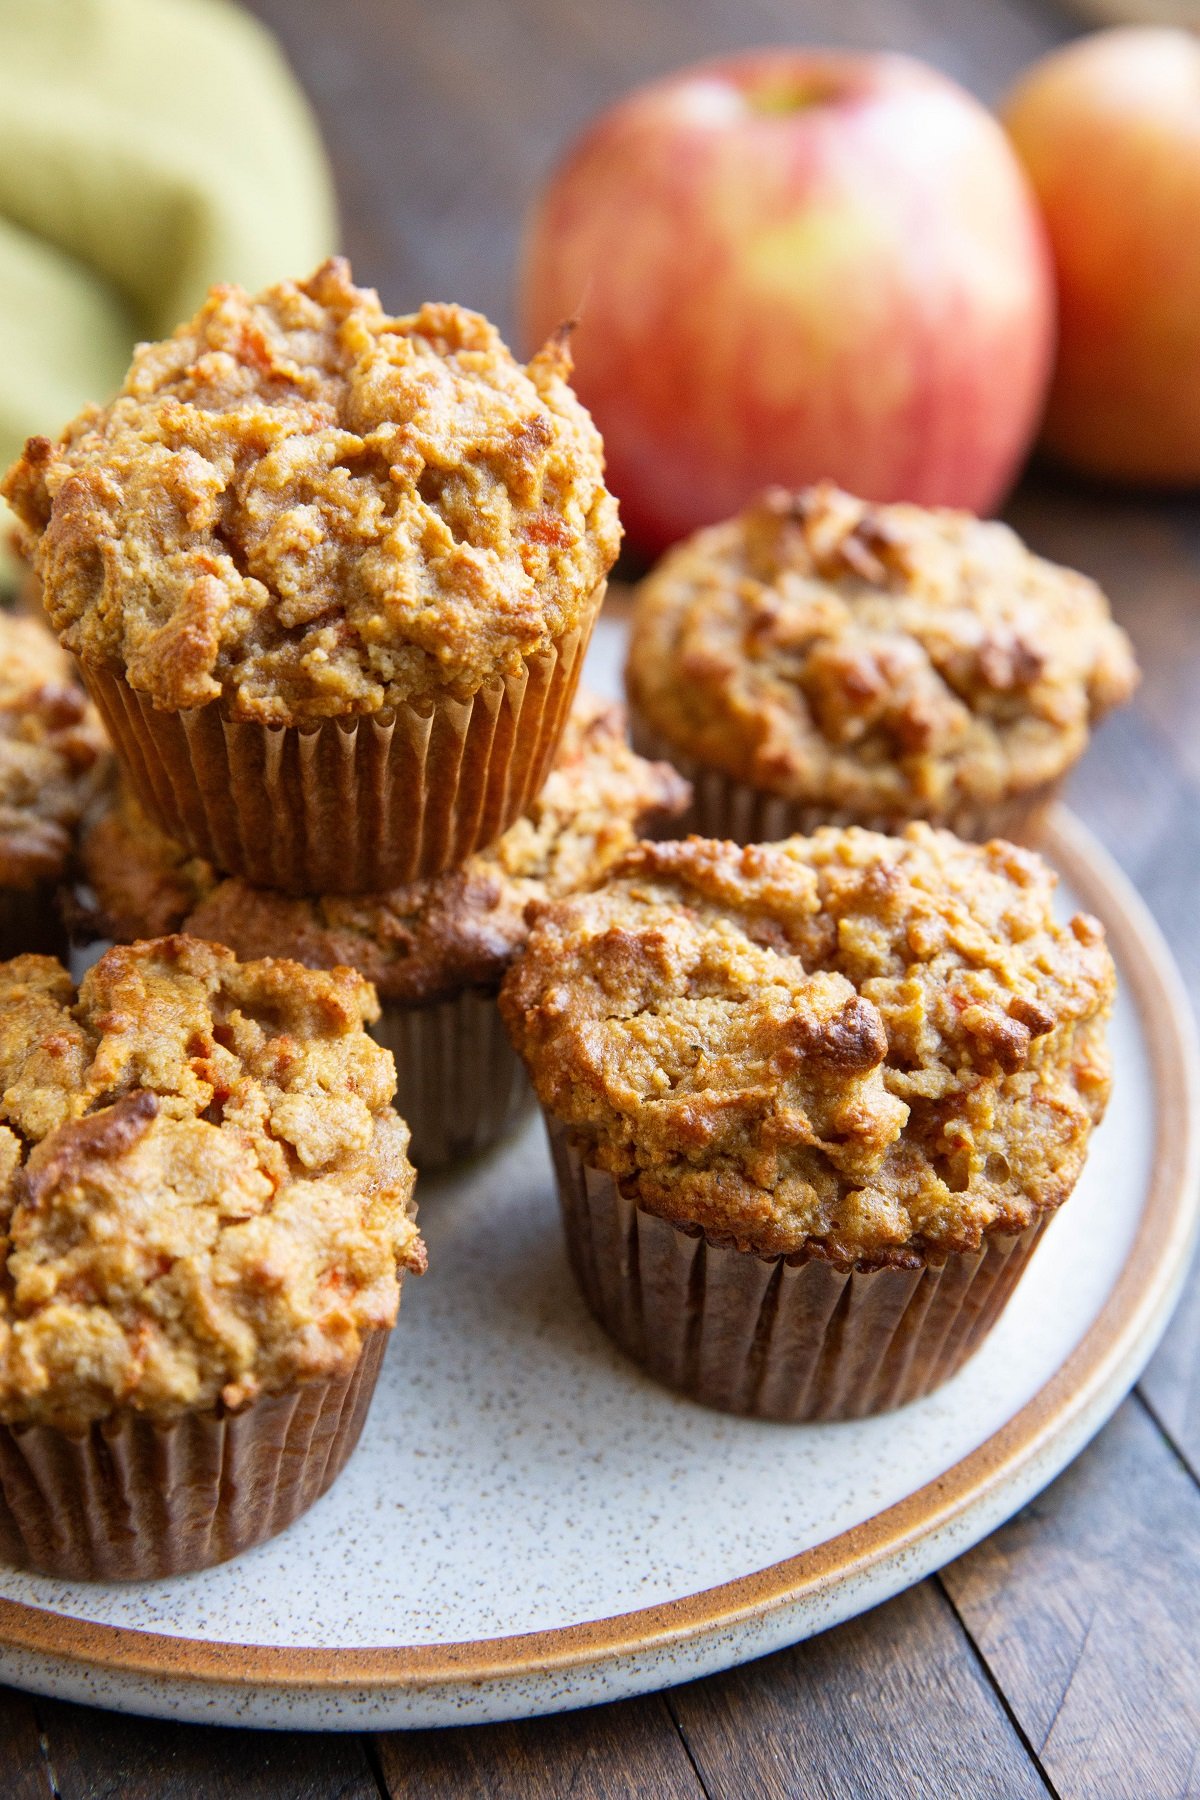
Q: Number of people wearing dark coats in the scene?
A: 0